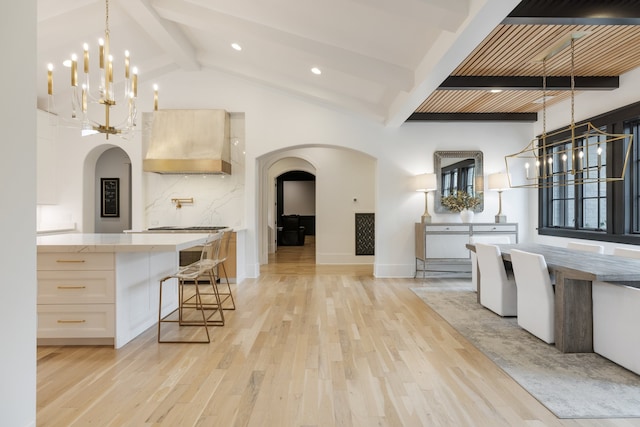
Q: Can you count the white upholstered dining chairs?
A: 6